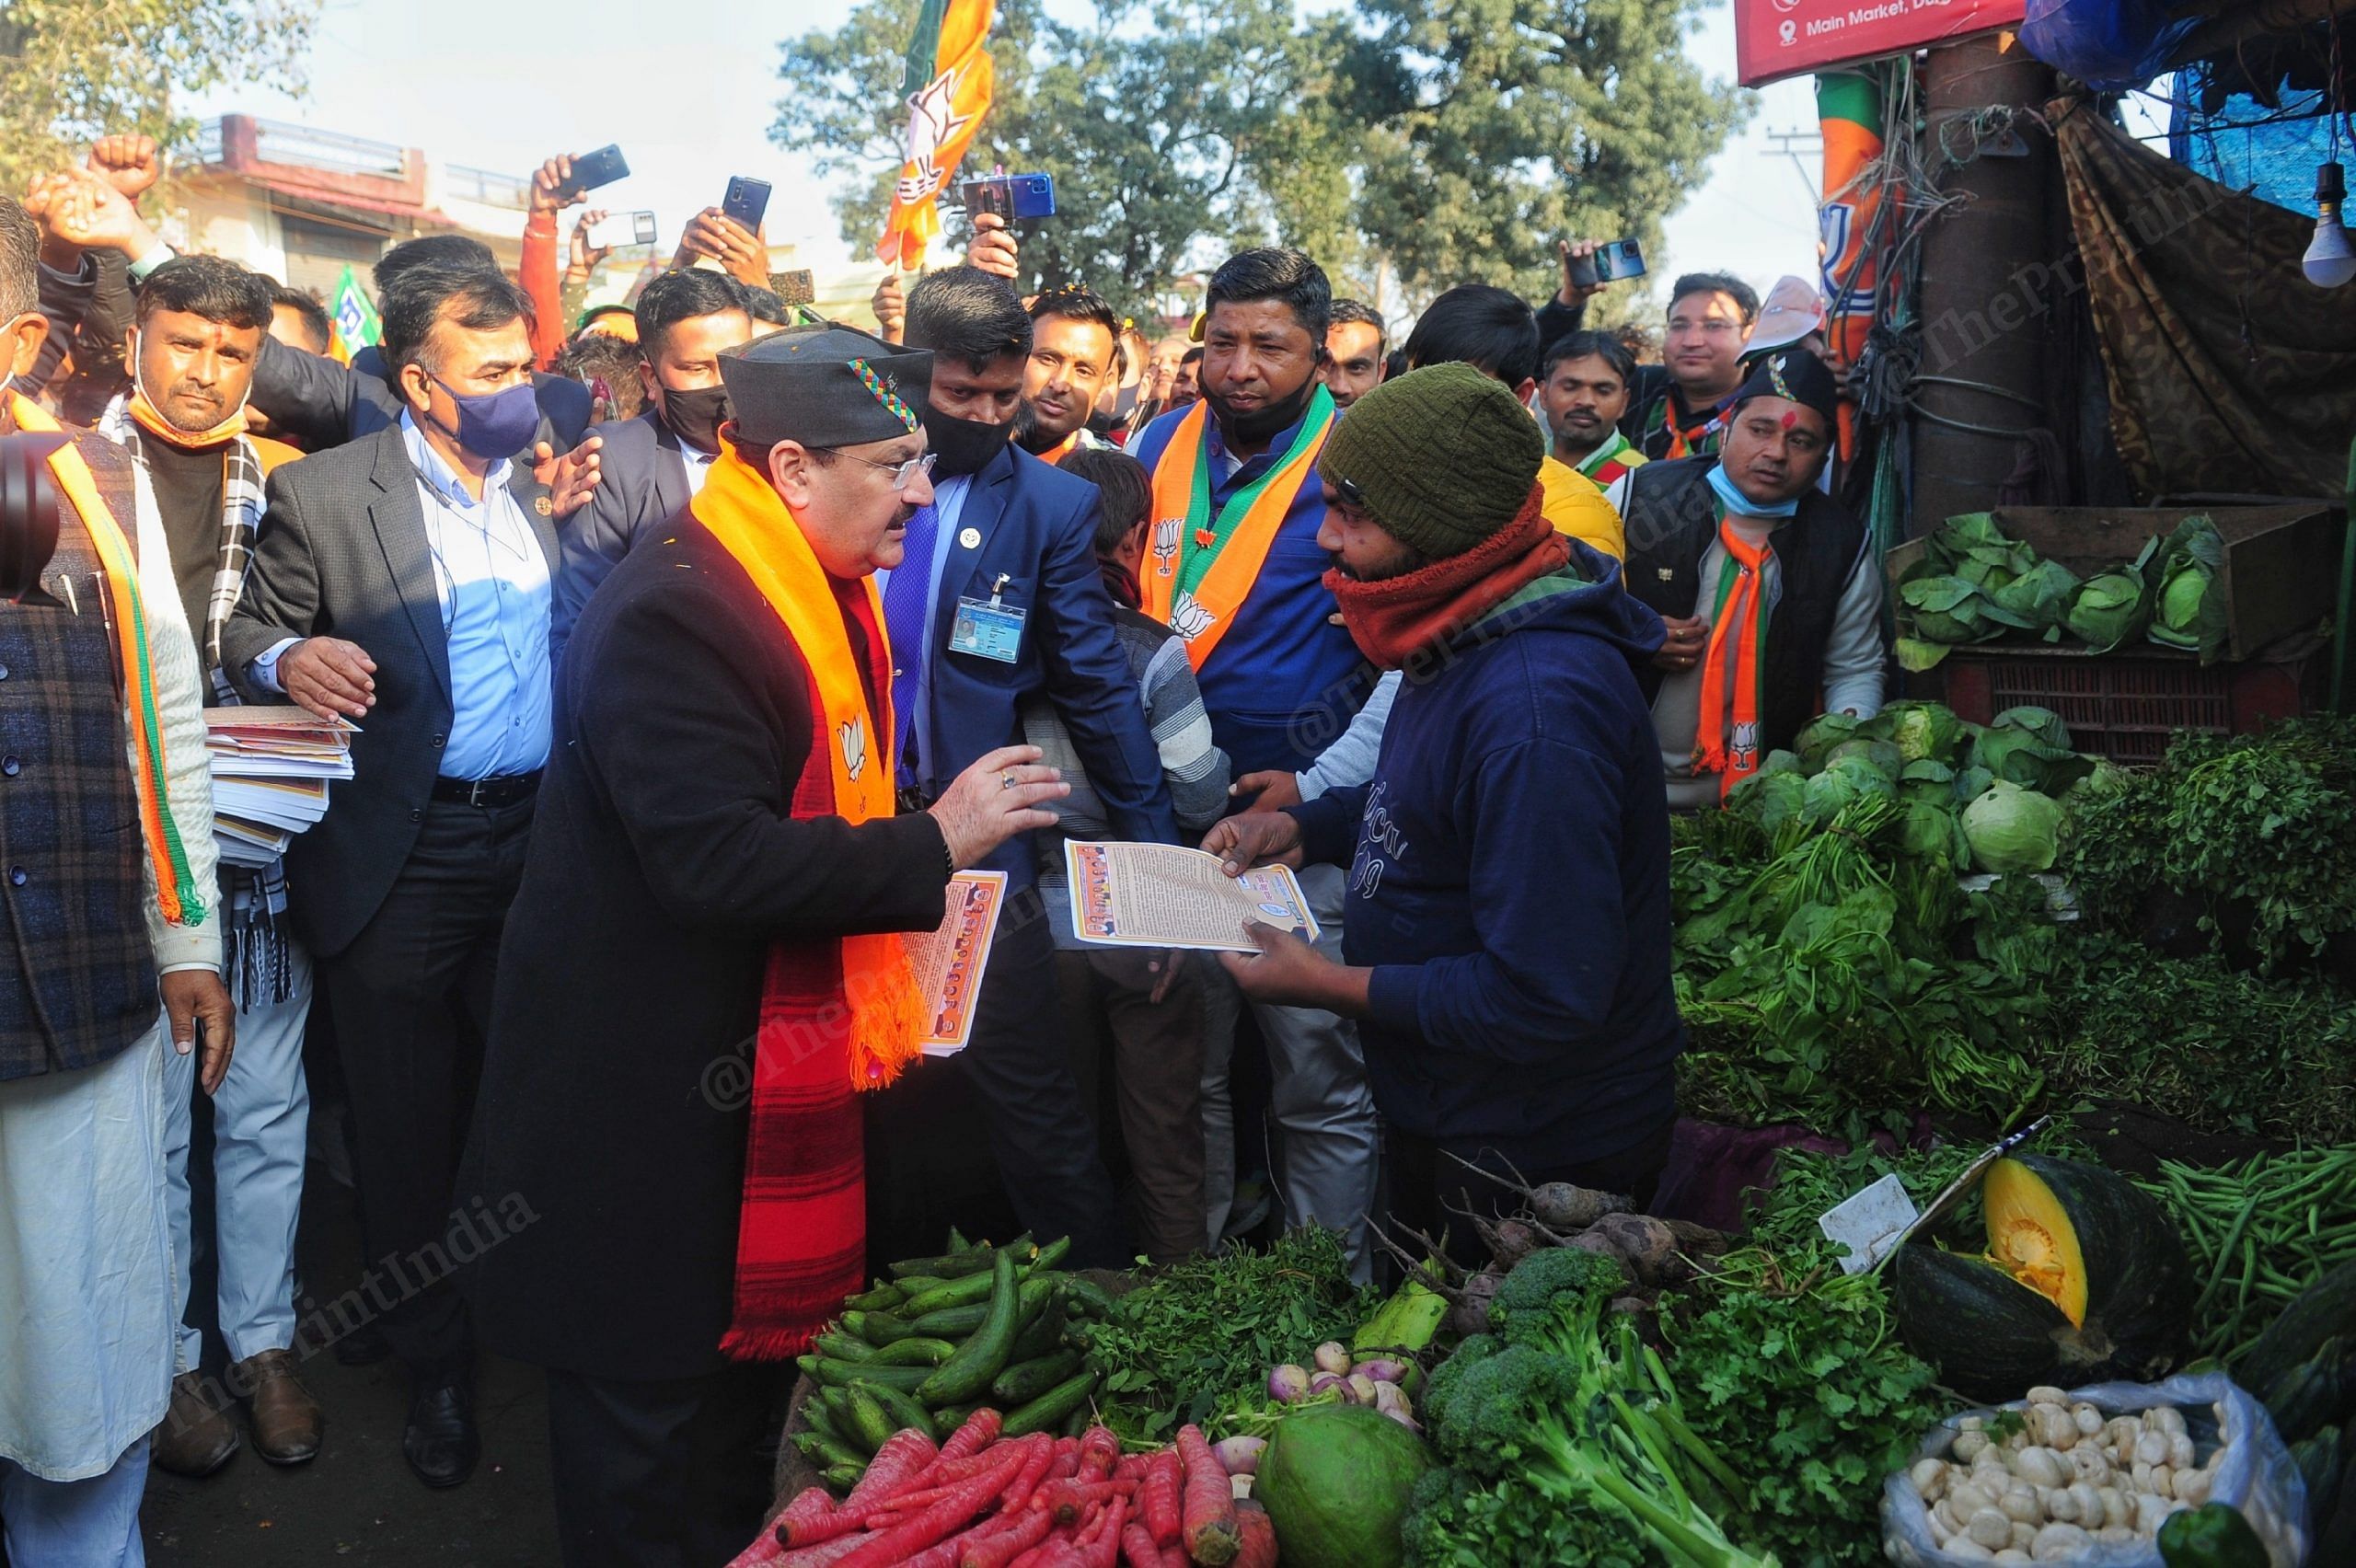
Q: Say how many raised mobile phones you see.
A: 6